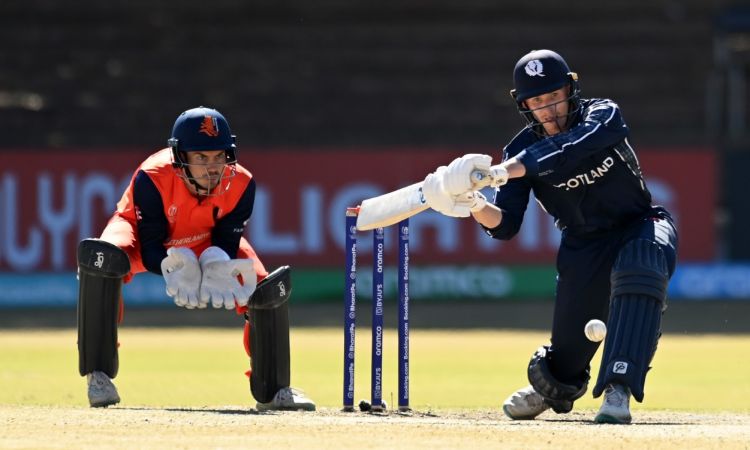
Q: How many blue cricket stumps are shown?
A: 3